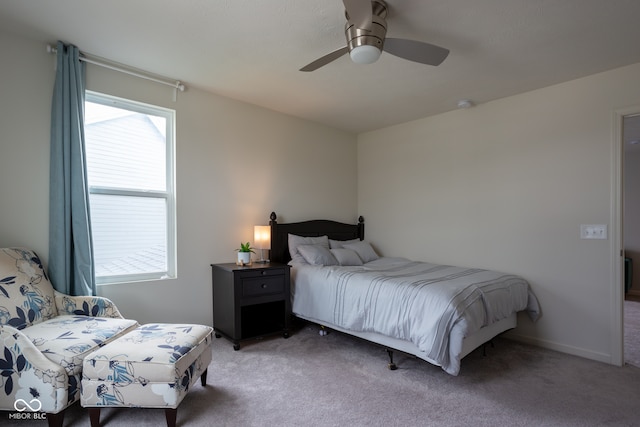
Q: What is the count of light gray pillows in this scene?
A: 5